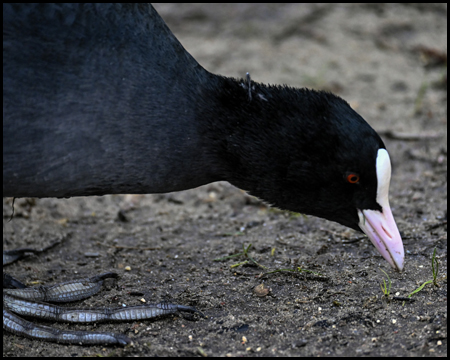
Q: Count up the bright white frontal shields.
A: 1